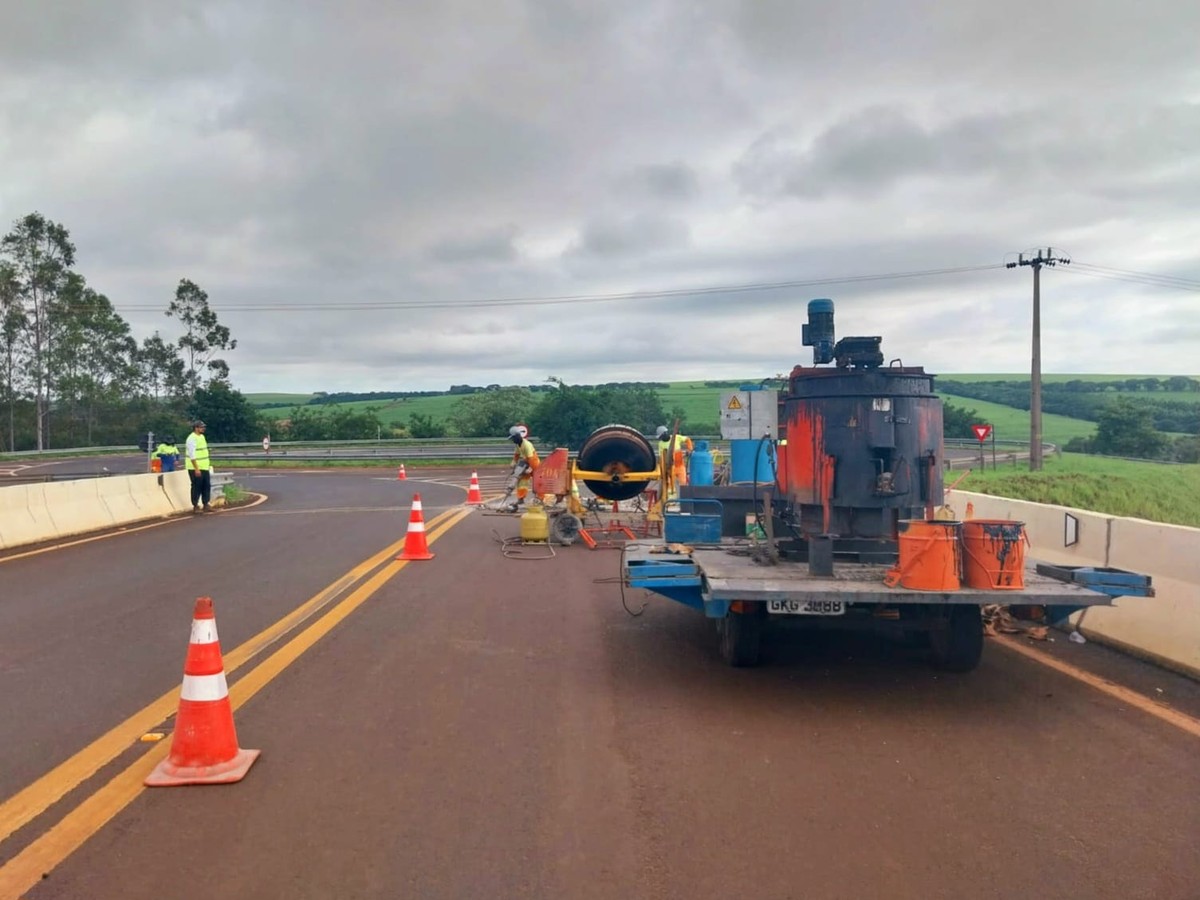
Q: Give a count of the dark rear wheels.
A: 2